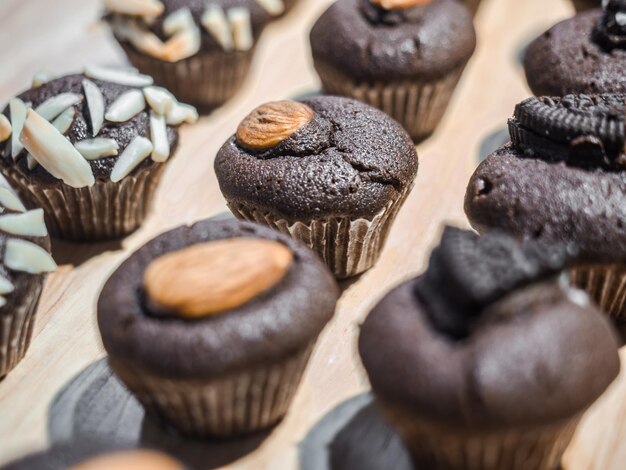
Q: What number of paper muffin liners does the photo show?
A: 8